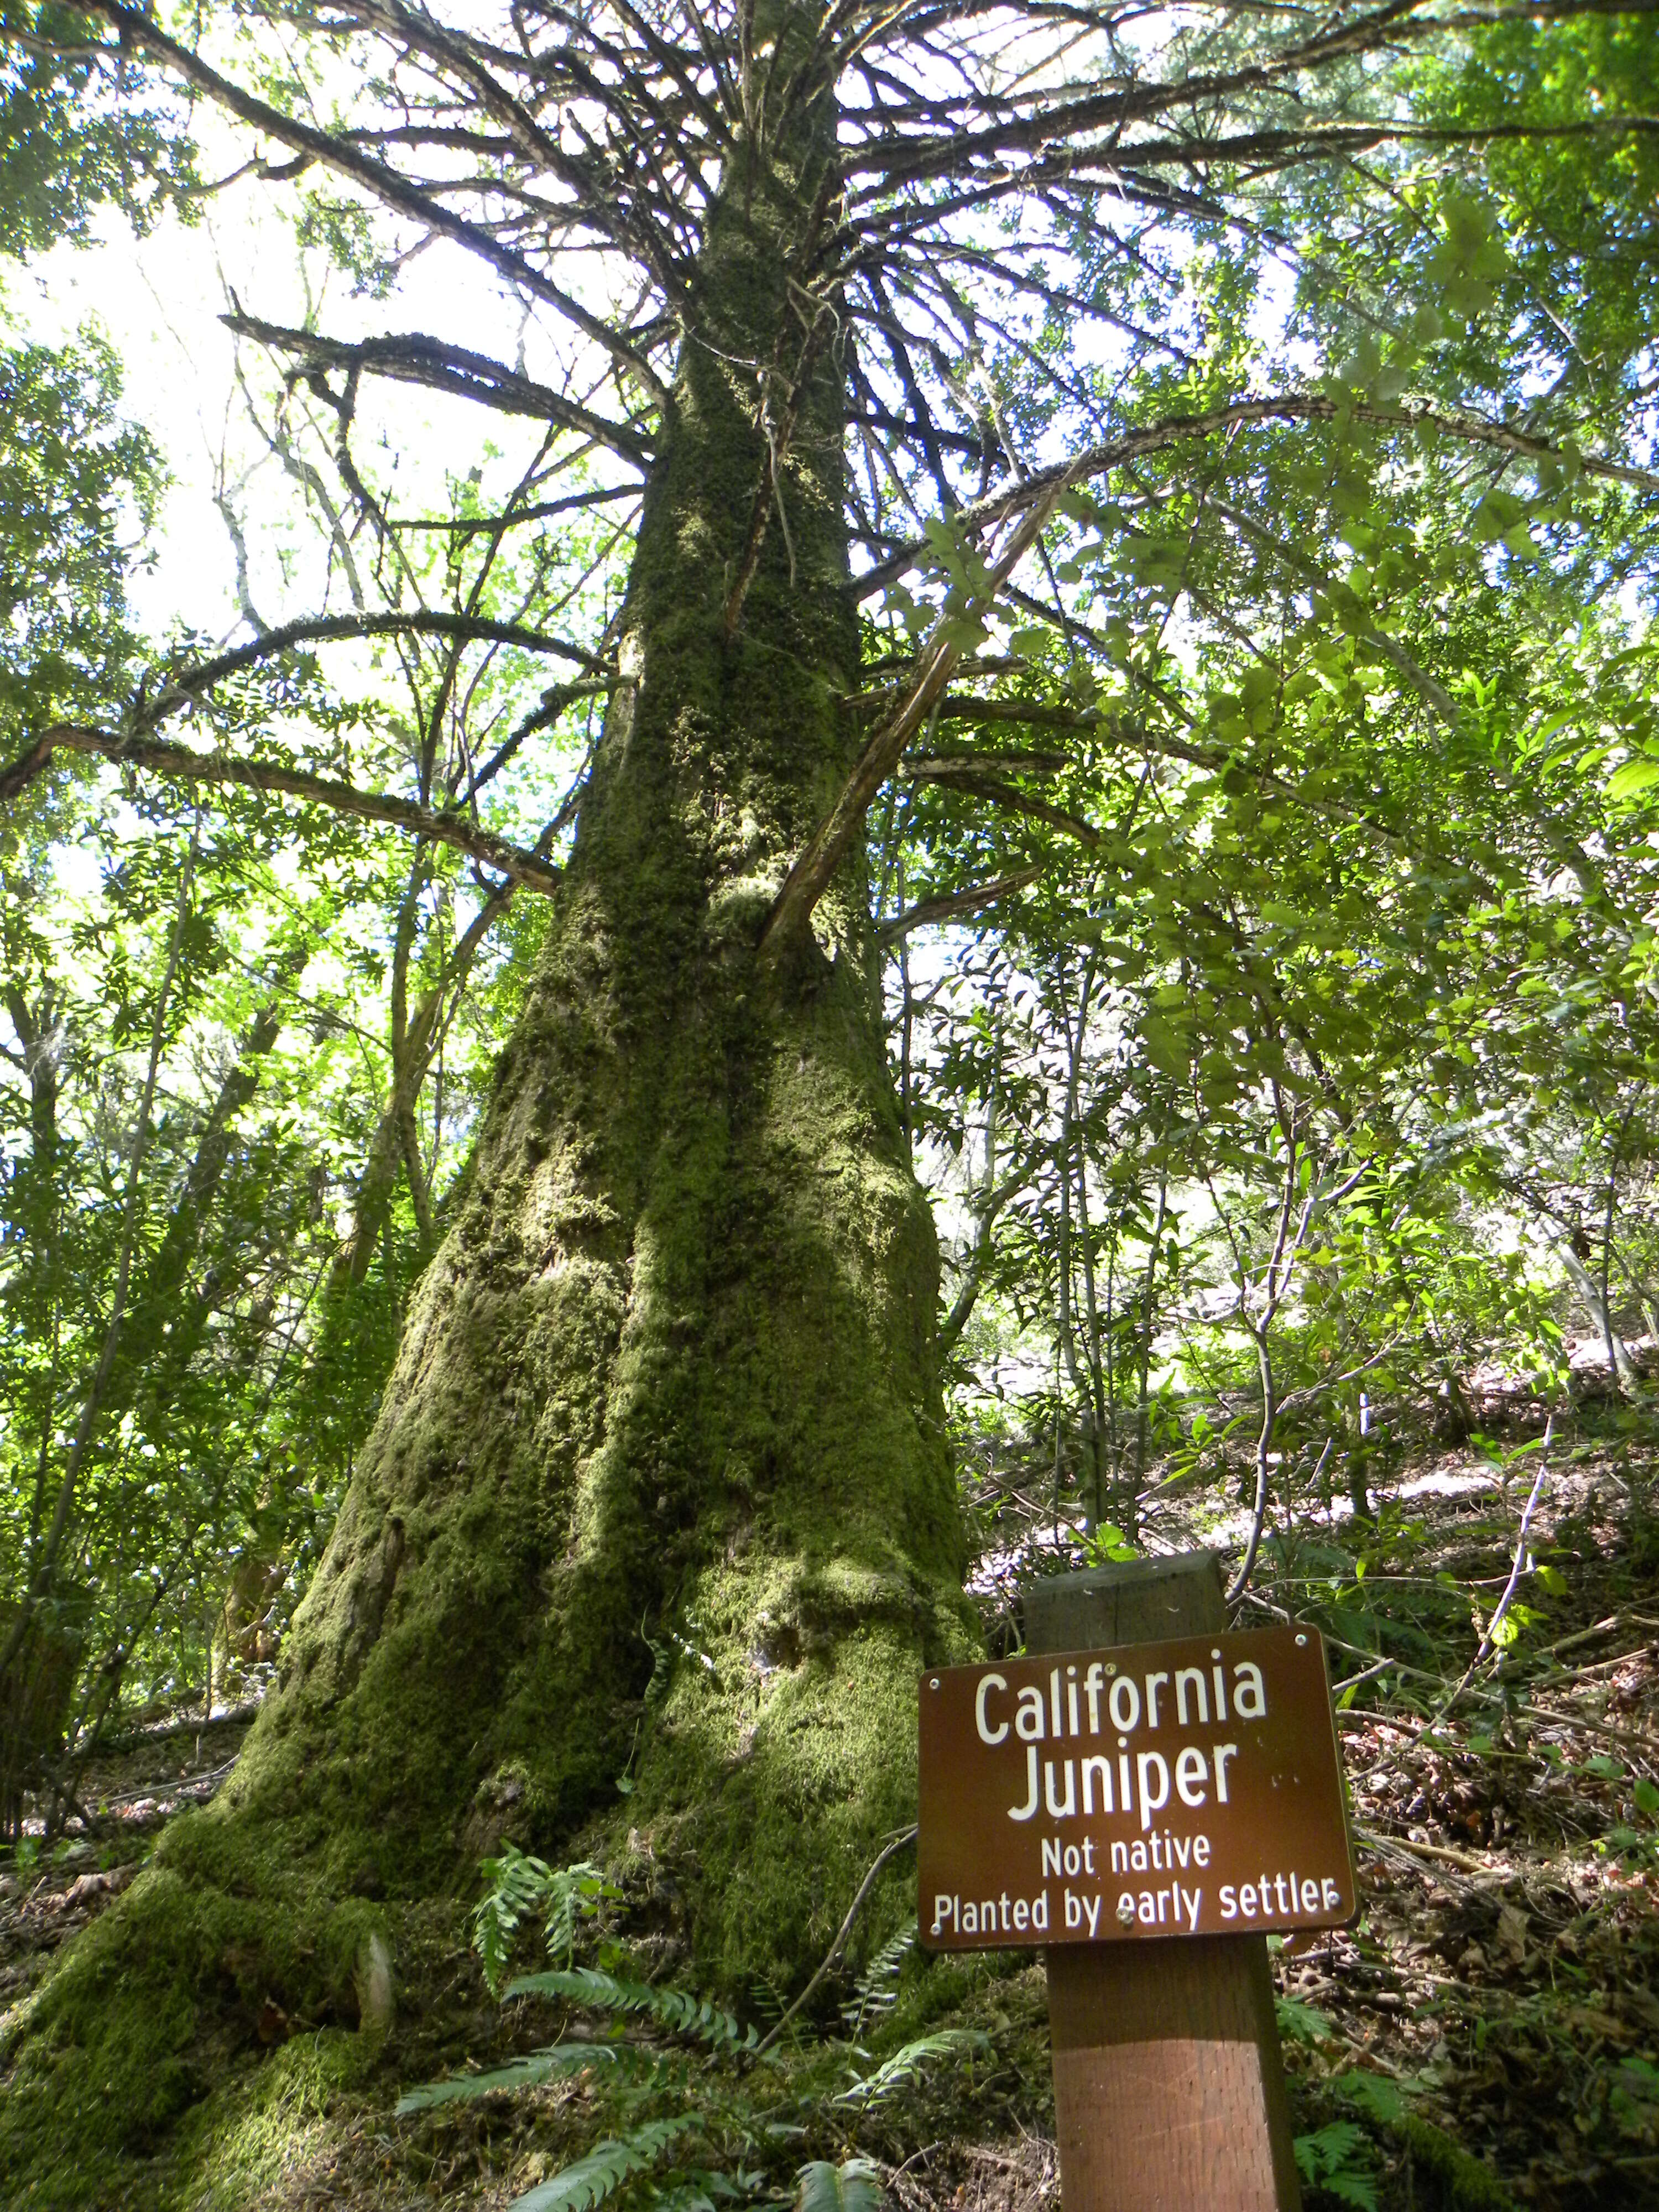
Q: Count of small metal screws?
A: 6